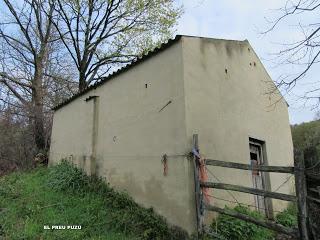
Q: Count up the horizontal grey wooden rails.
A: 3